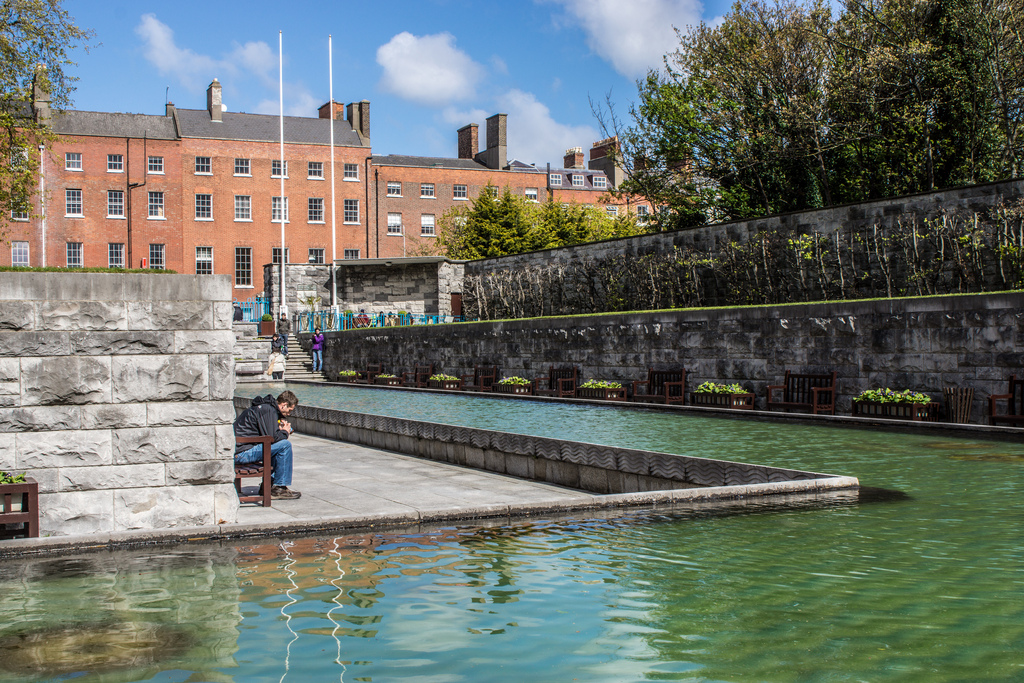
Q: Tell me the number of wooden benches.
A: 8